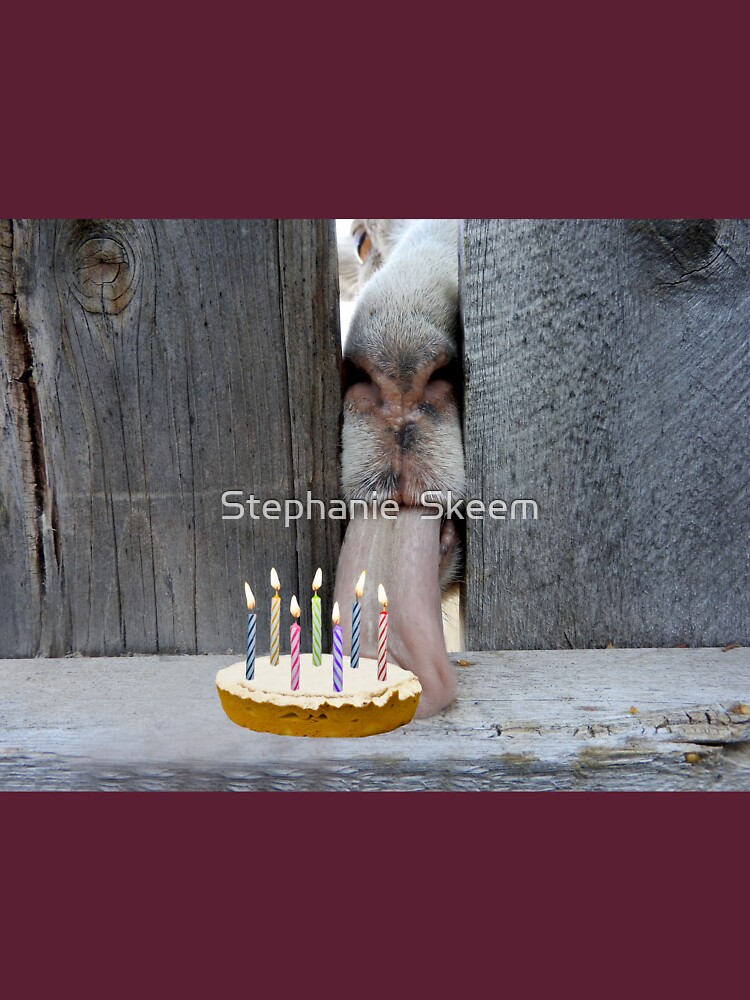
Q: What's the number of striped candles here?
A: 7